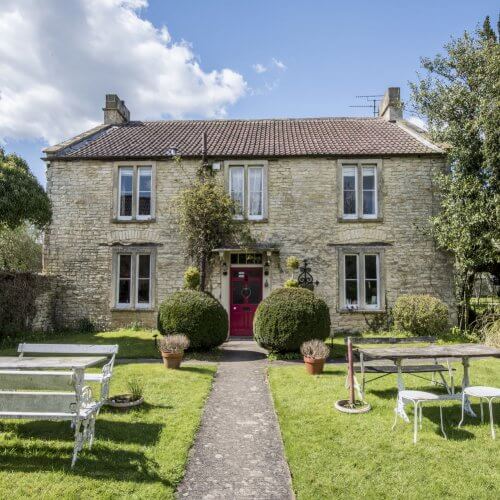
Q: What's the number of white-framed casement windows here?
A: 5